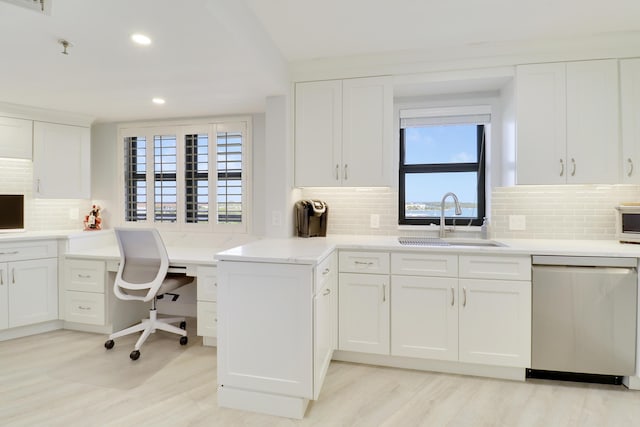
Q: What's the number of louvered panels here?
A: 4